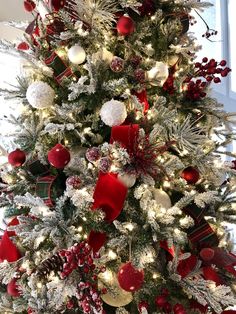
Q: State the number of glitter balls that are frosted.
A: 2